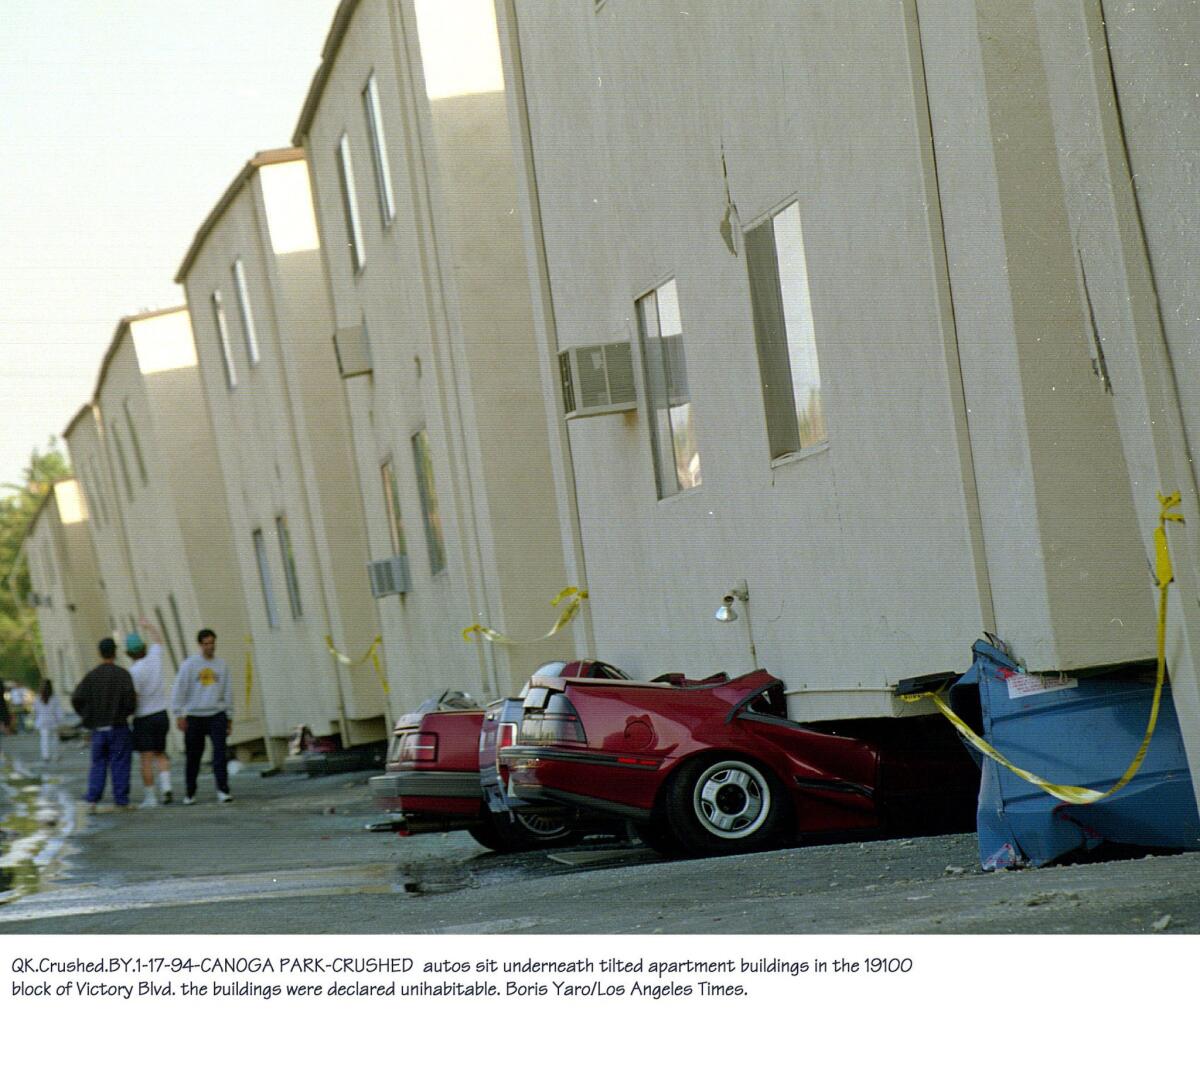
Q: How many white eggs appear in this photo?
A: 0